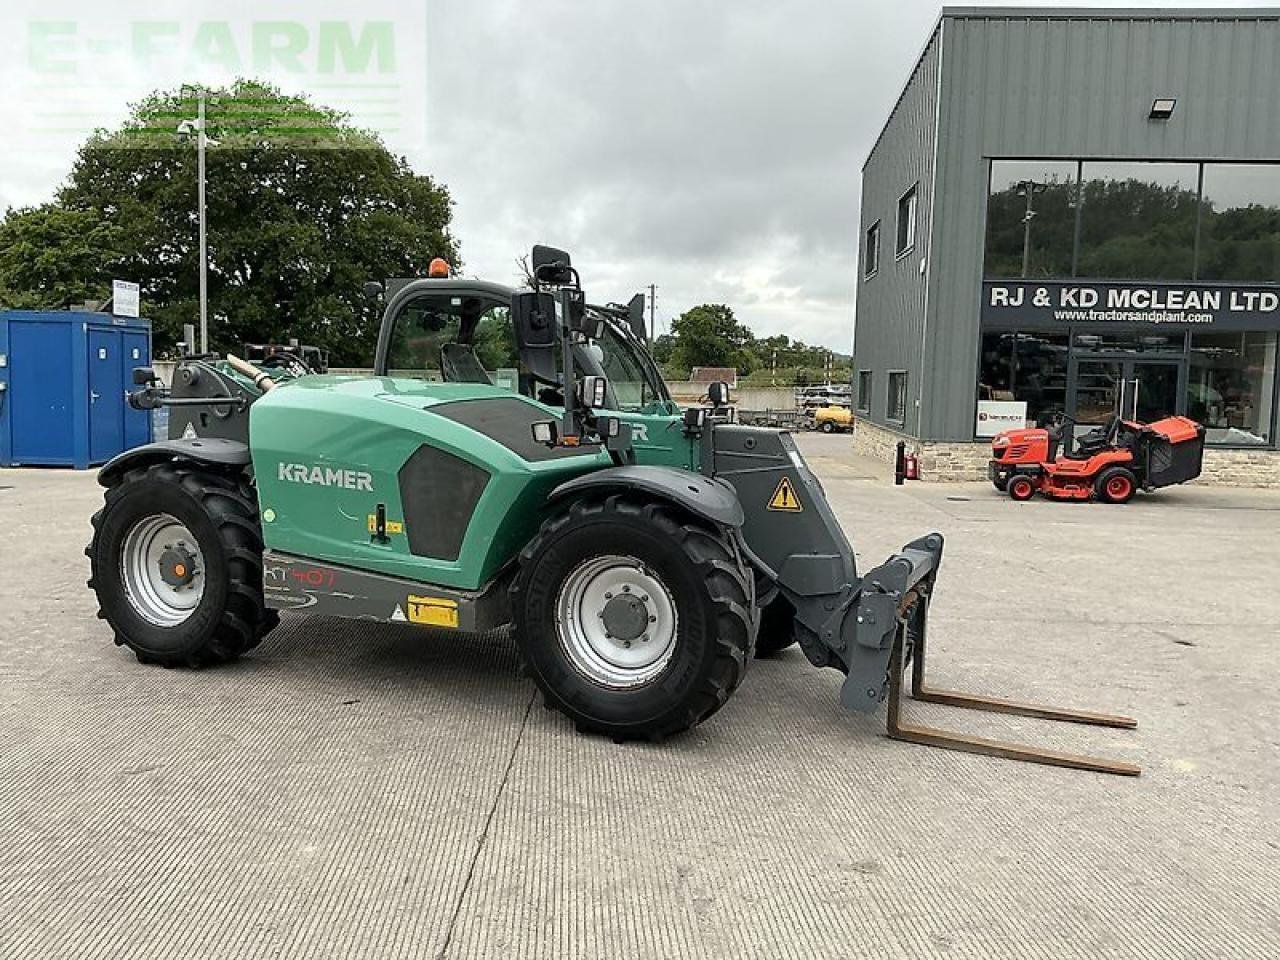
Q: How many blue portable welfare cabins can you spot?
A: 1